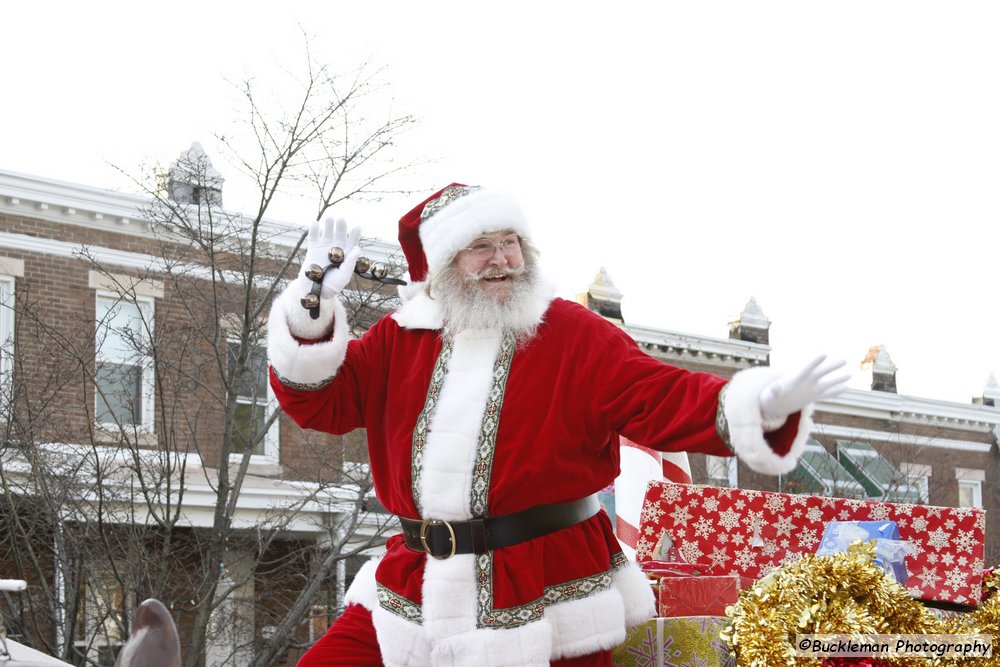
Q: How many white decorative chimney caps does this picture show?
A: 5